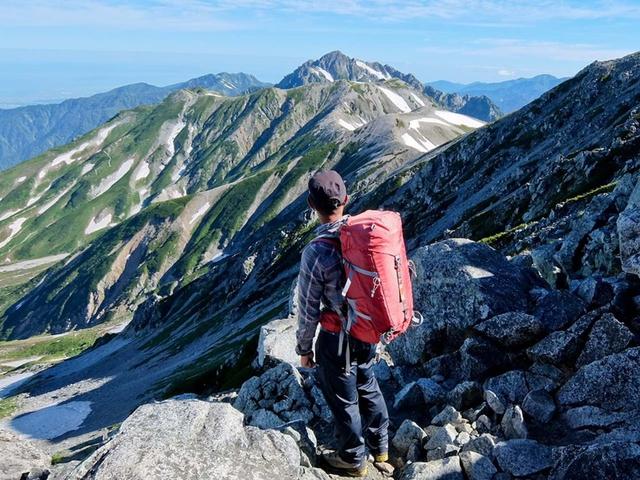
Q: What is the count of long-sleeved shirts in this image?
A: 1